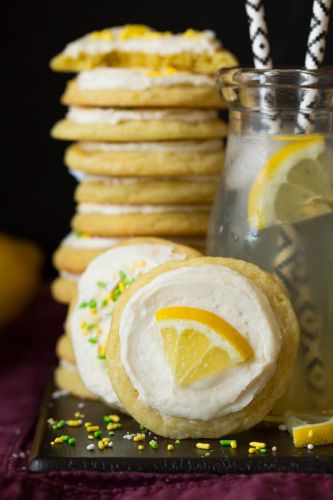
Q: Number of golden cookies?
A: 12